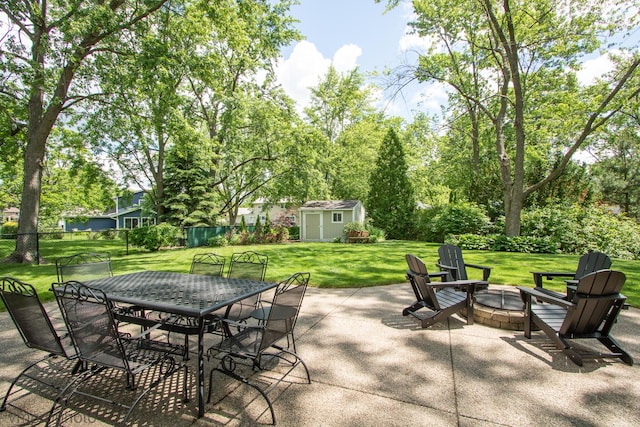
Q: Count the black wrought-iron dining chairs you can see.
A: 6